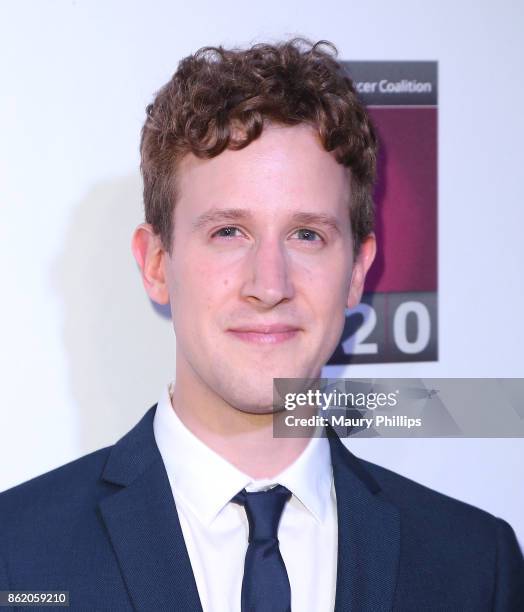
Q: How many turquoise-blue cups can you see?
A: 0